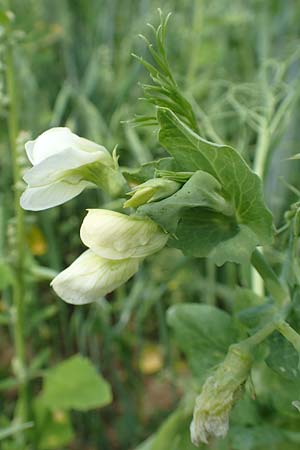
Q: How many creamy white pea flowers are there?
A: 3